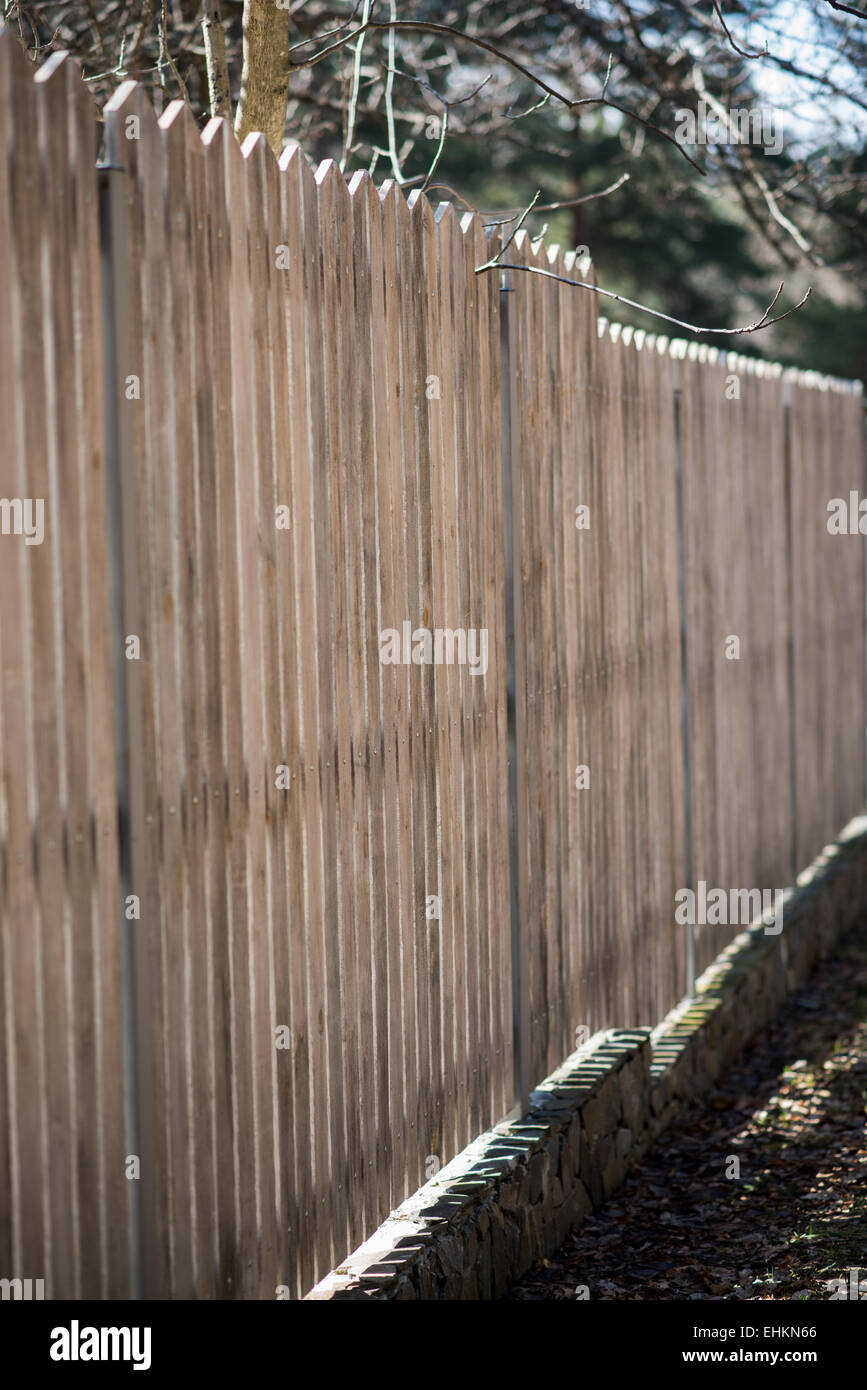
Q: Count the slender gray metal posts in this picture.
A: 4